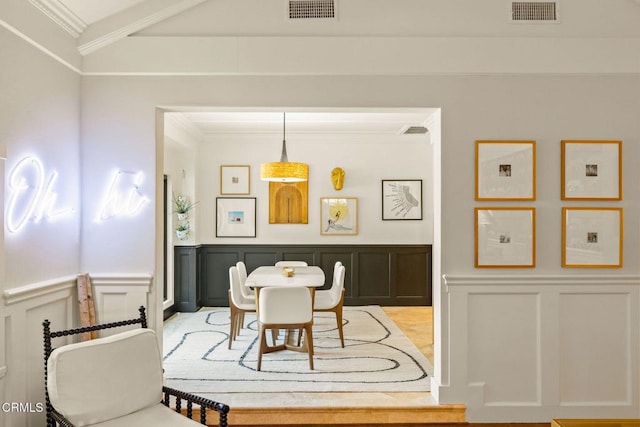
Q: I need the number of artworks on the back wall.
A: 6